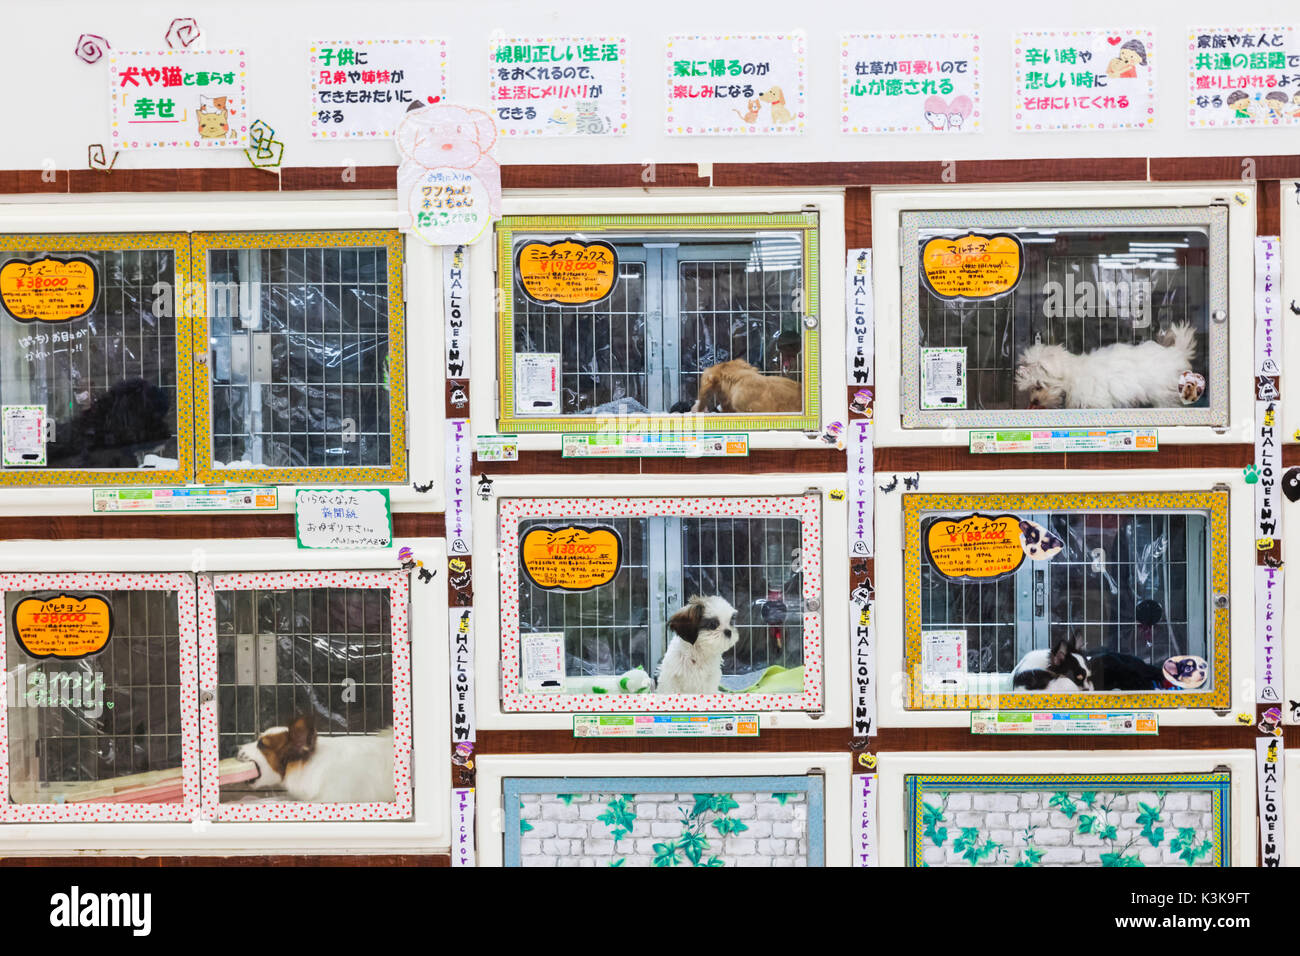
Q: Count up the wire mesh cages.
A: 6